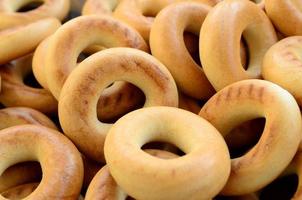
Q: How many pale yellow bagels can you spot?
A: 1